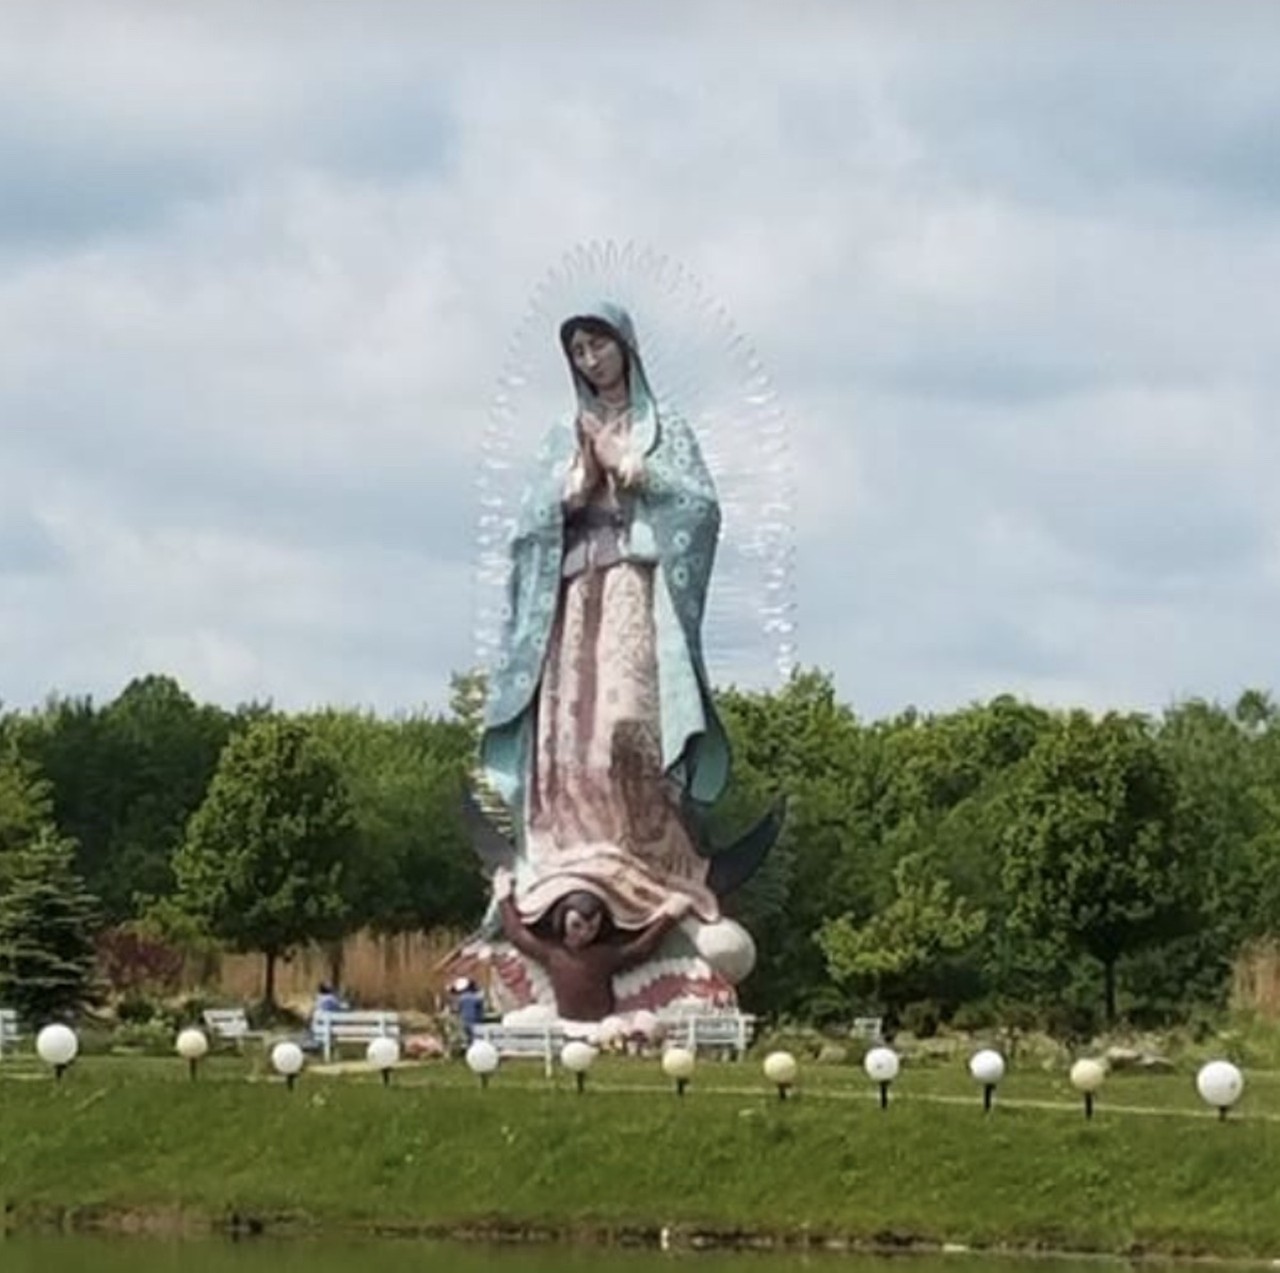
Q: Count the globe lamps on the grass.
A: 12